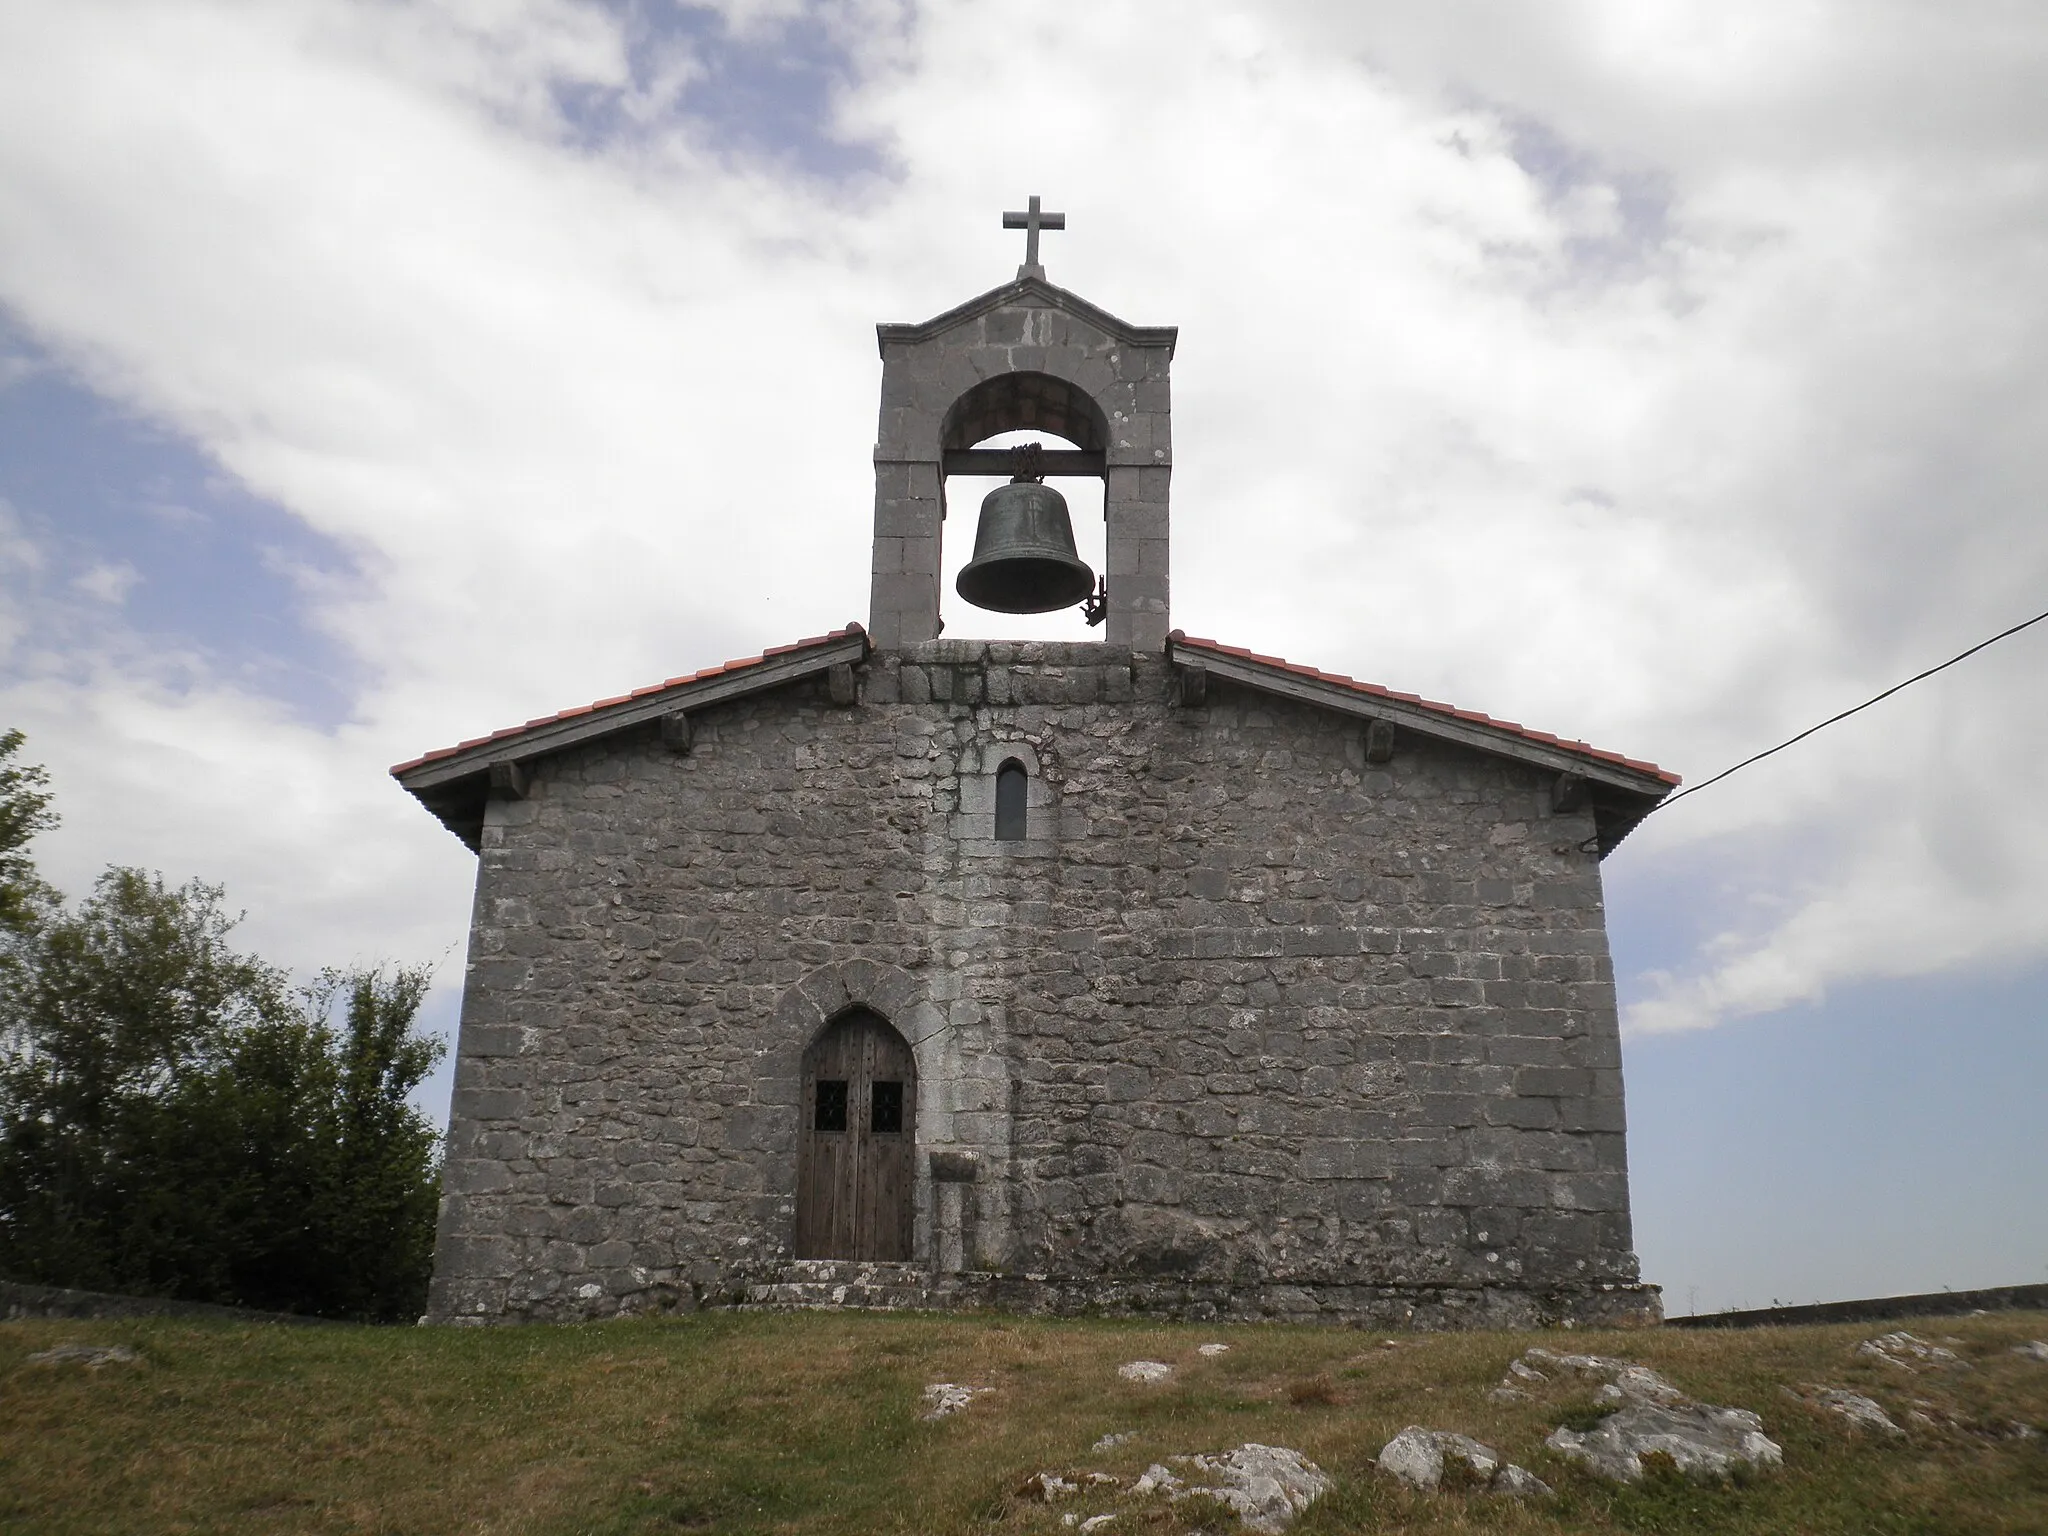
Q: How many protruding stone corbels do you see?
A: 6